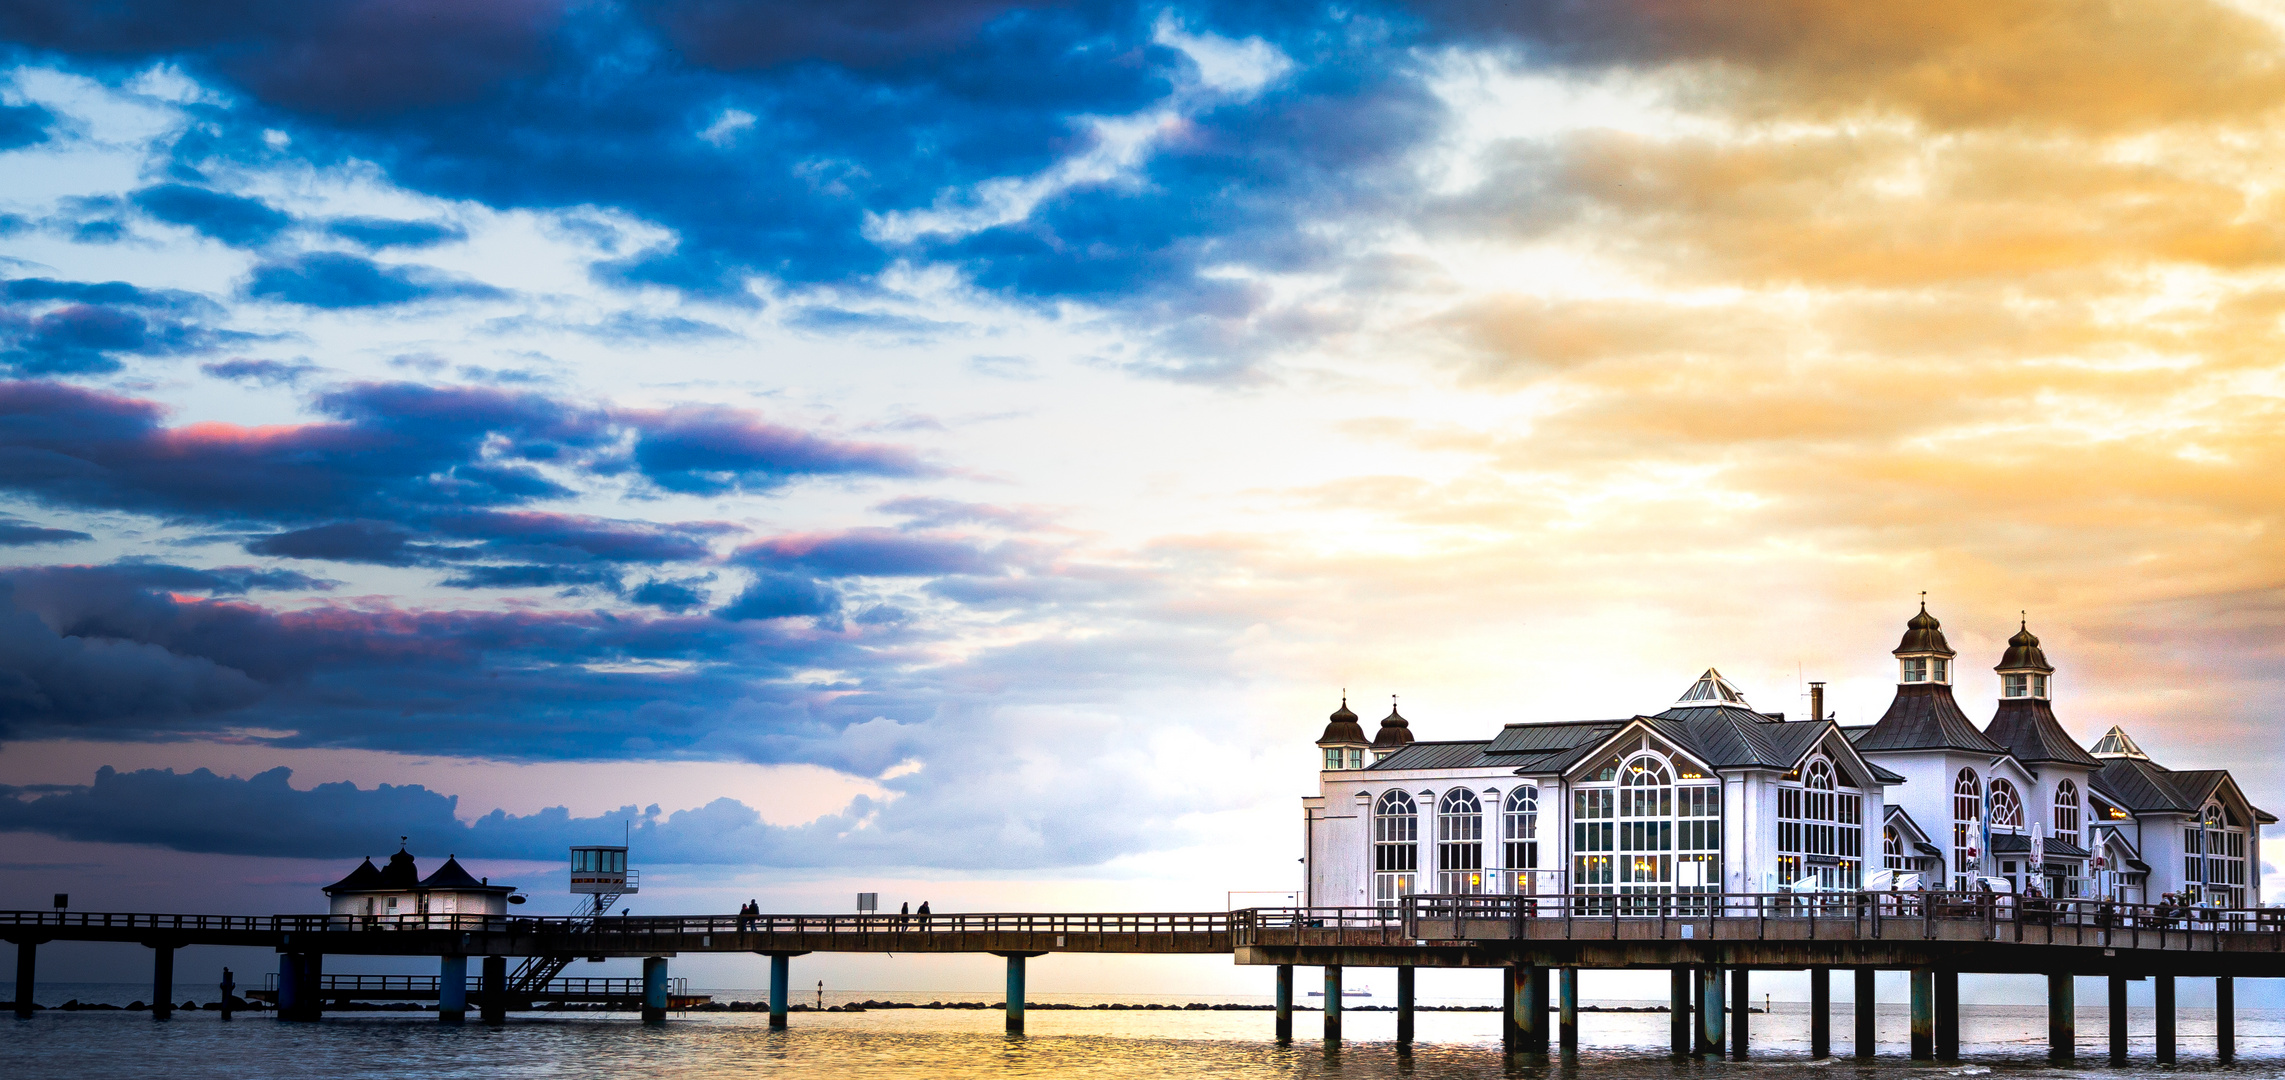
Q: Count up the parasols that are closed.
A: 3